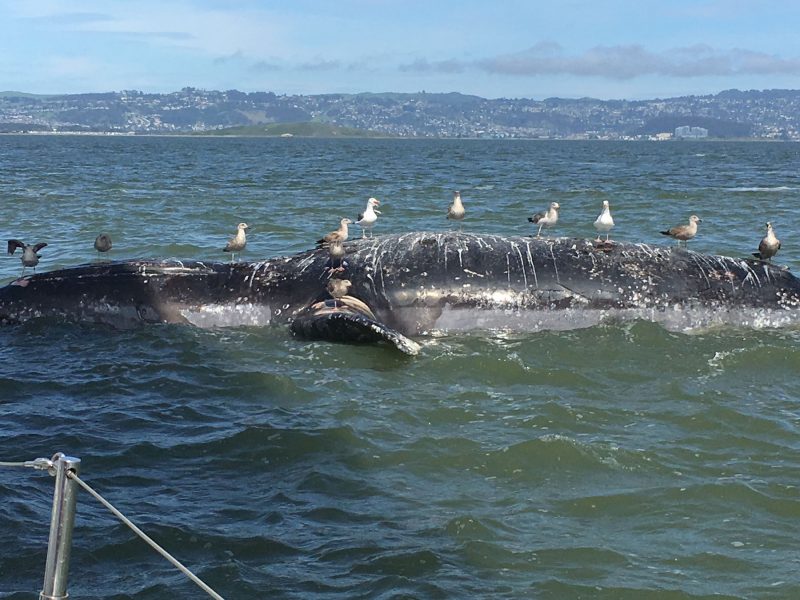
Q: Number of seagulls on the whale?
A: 12